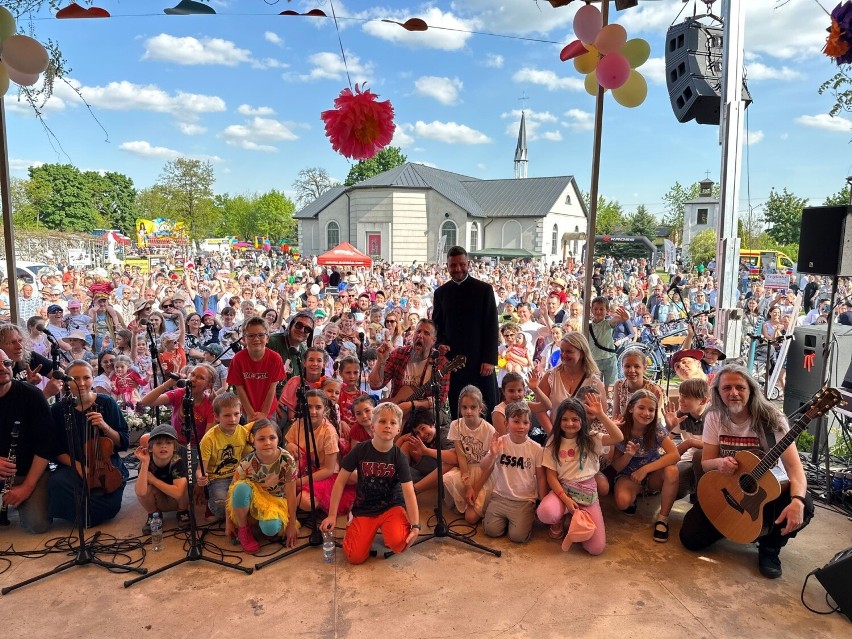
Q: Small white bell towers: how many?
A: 1